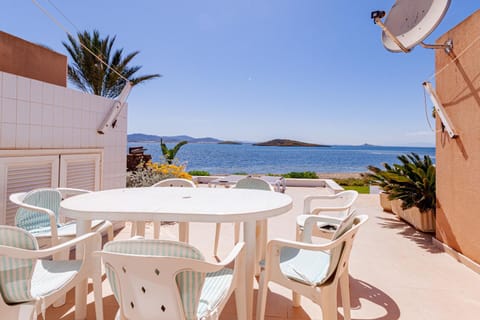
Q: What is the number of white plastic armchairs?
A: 7